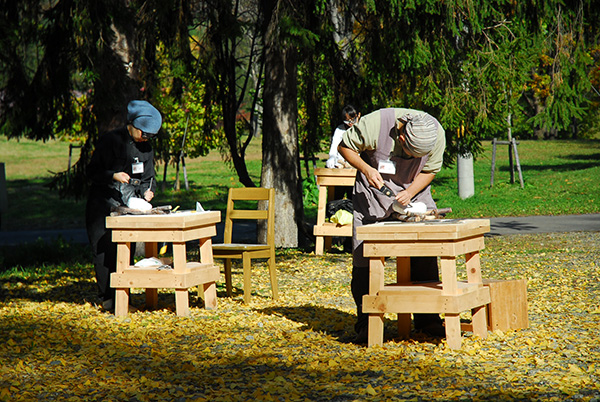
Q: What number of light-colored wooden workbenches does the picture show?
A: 3